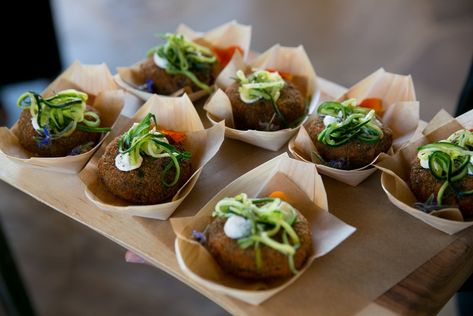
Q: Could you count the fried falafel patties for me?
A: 7